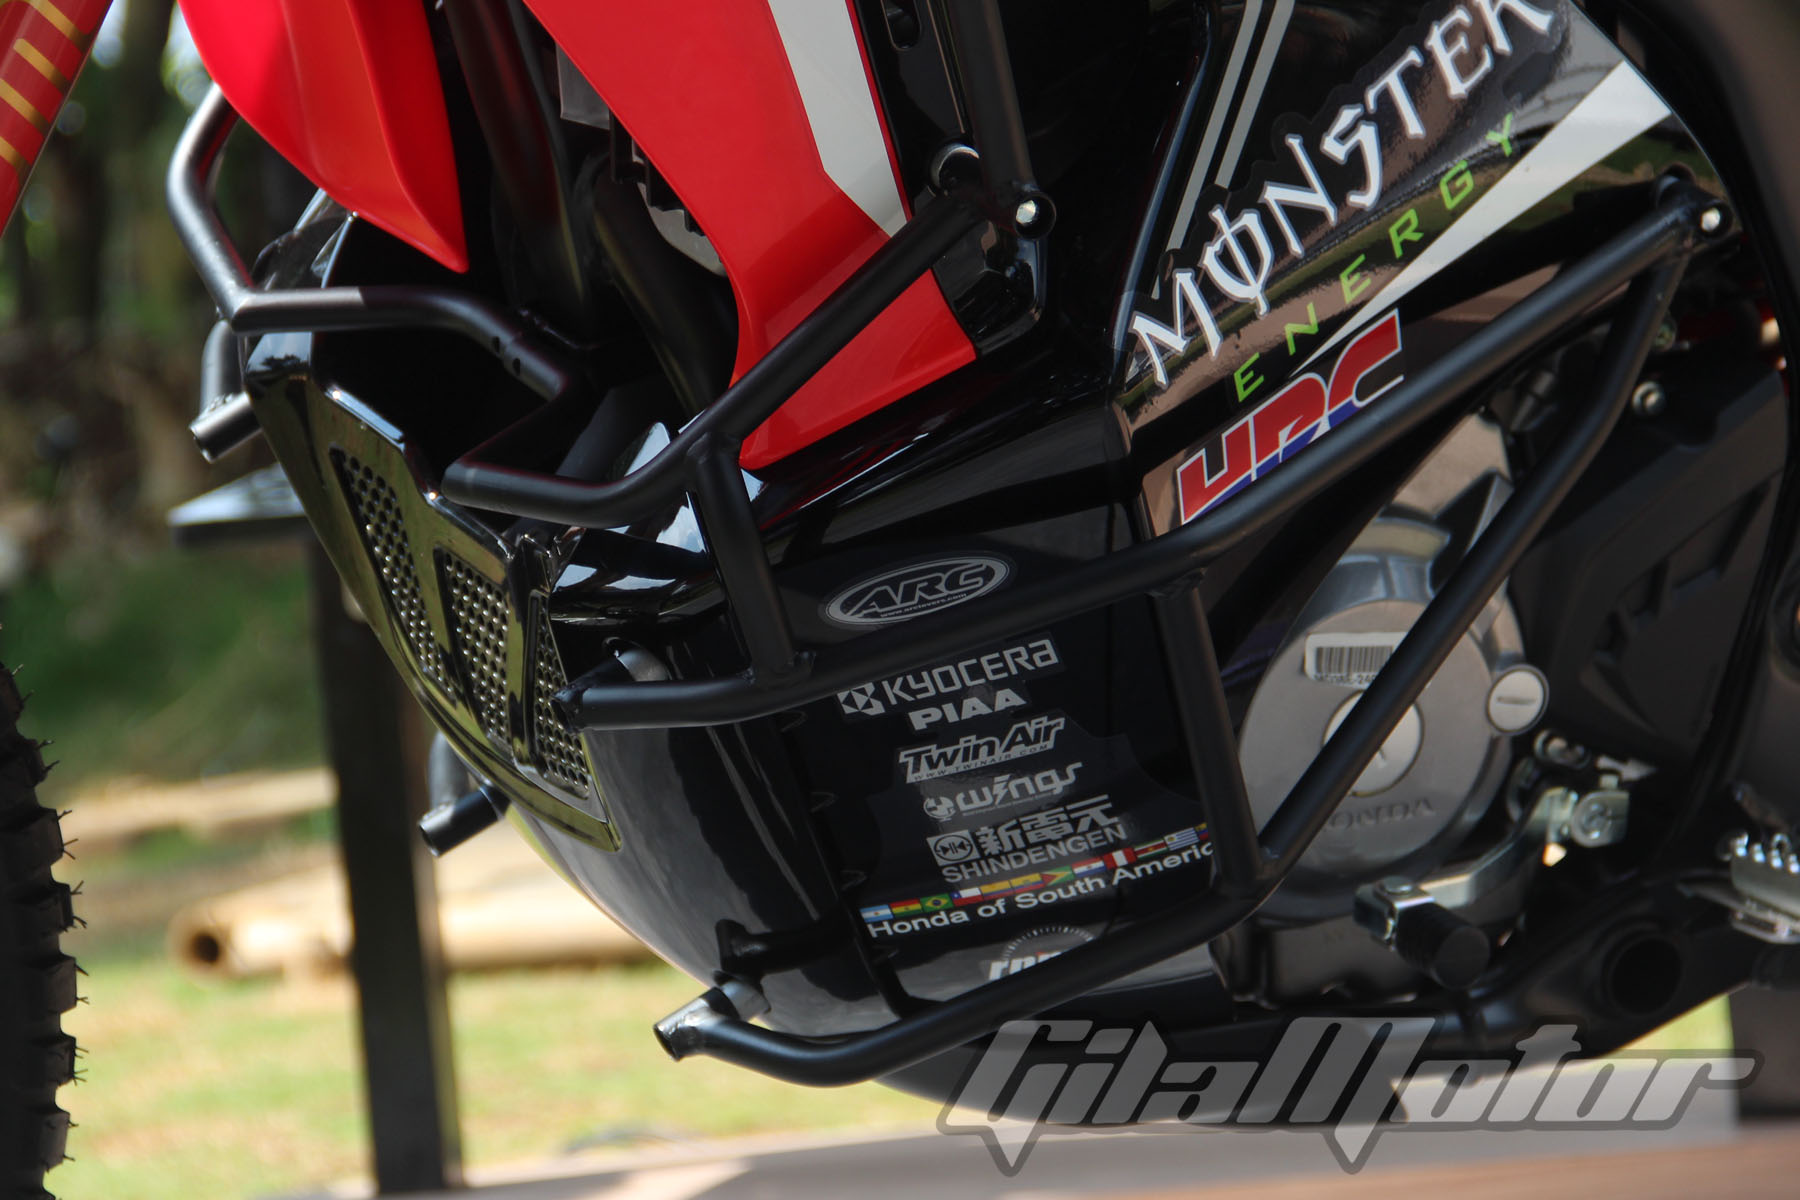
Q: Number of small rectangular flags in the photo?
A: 12